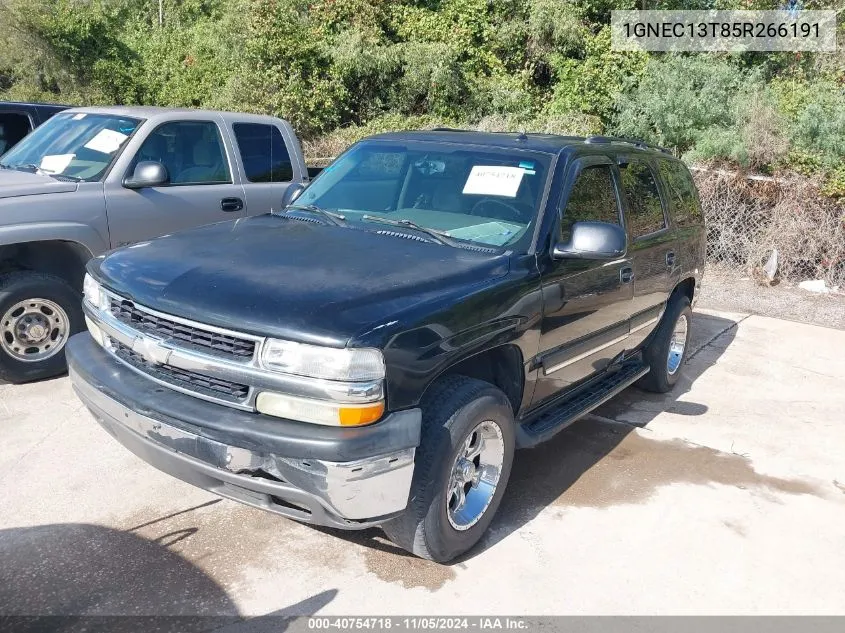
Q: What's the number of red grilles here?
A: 0